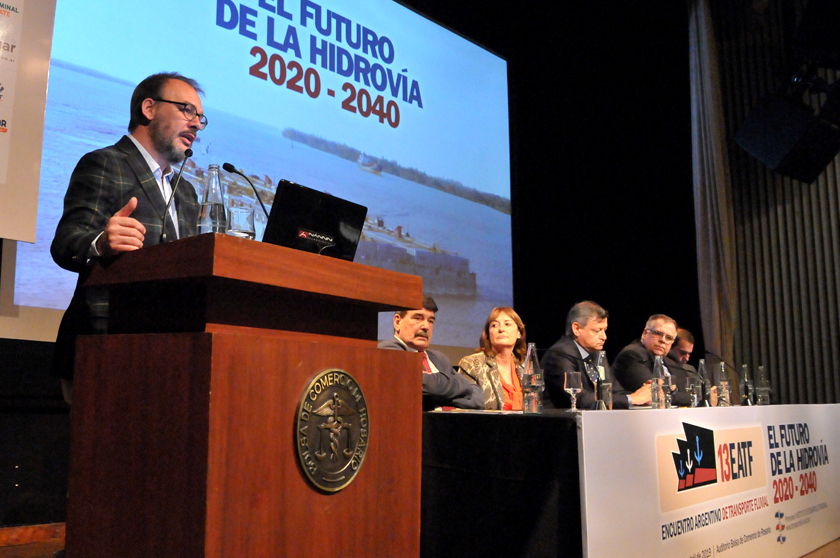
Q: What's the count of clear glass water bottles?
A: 8